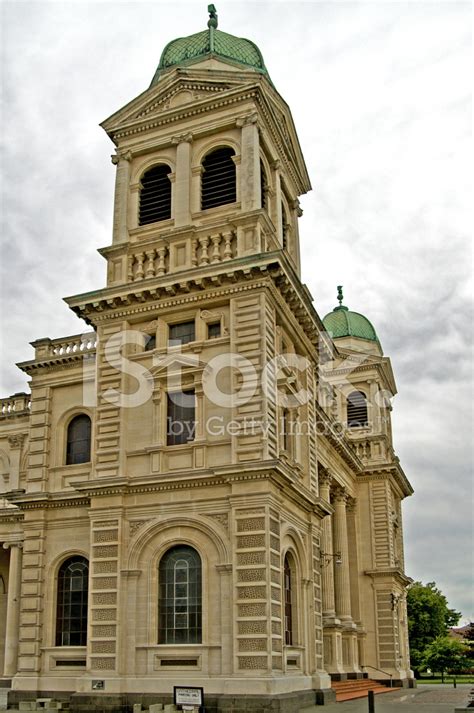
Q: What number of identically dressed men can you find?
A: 0